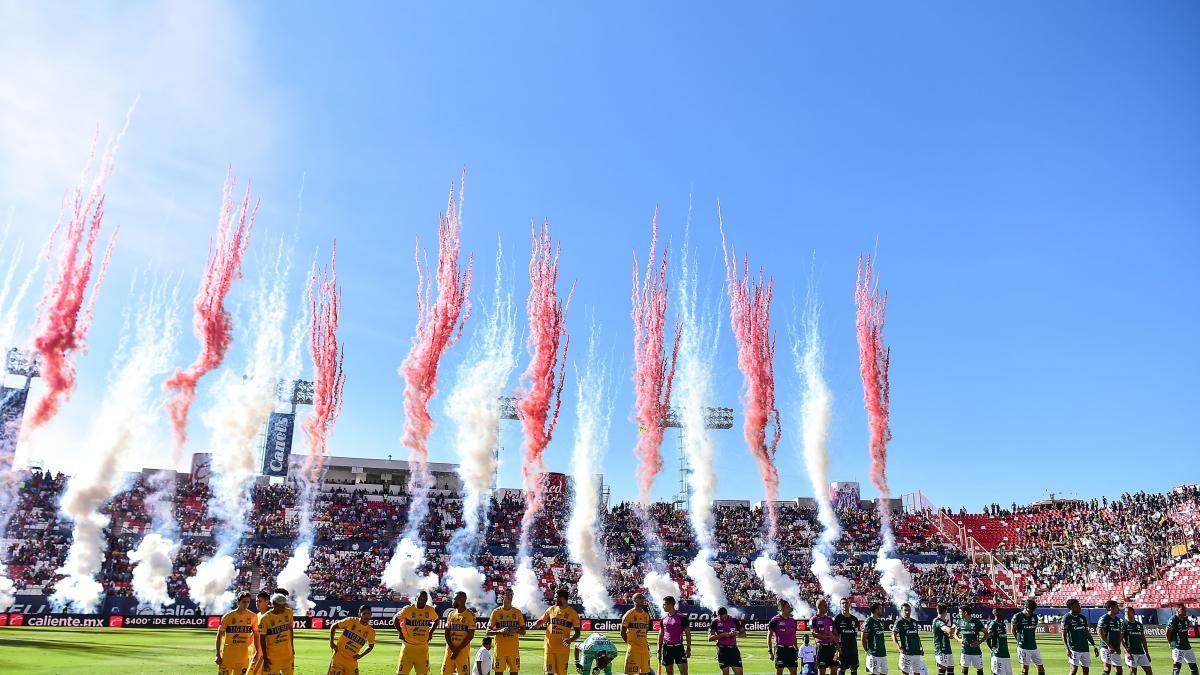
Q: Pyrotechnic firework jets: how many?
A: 15